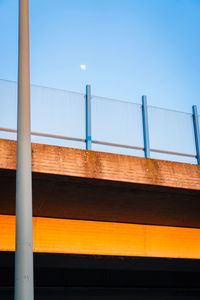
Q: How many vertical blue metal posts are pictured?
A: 3